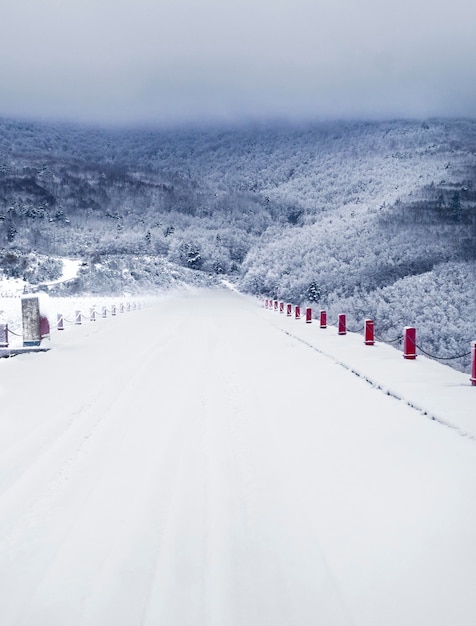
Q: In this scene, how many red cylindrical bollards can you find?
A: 12